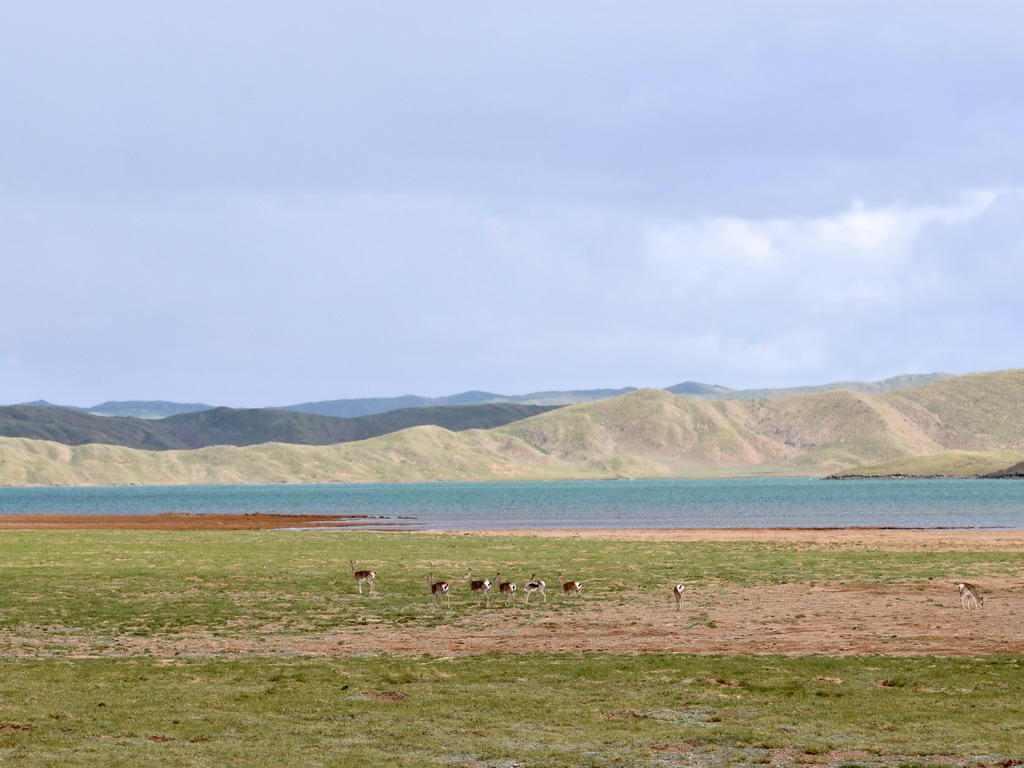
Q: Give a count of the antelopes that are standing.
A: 8